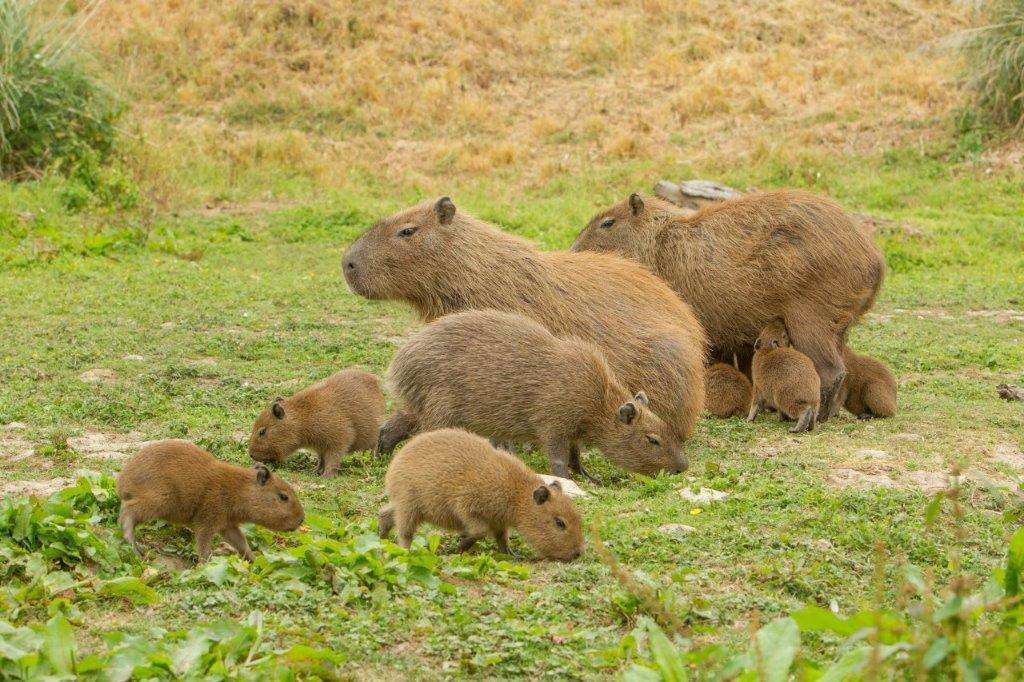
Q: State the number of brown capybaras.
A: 9